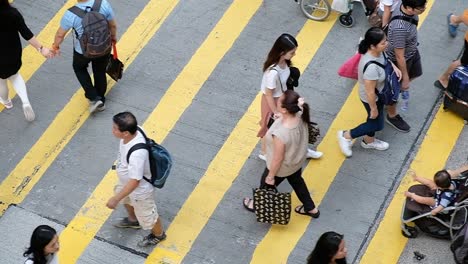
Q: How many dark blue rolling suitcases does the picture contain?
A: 1